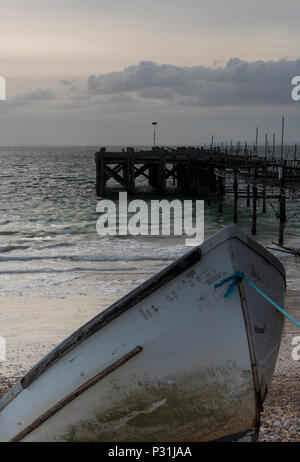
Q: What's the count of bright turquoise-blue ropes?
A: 1